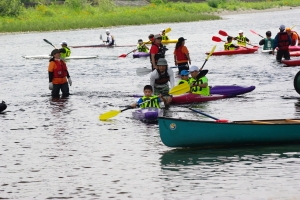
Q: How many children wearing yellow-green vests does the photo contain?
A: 8